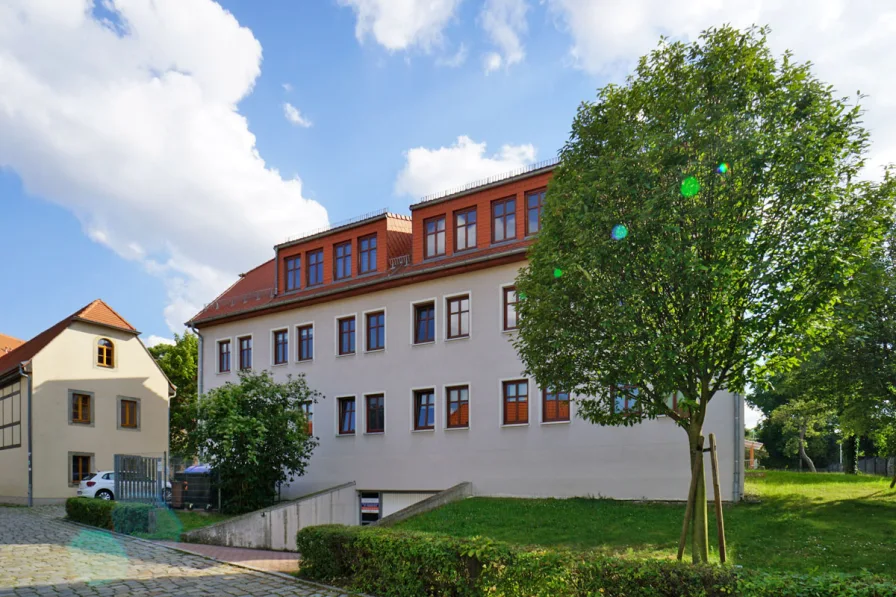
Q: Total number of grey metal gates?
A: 1